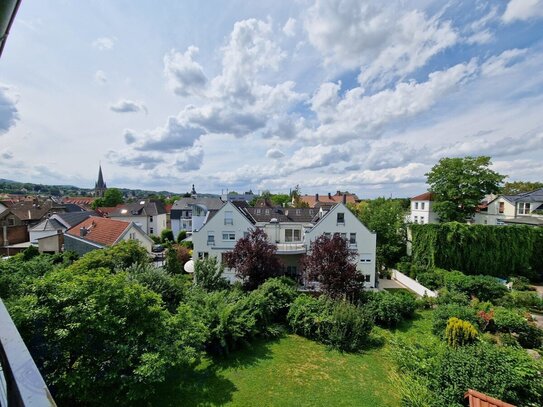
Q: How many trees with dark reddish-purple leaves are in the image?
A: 2